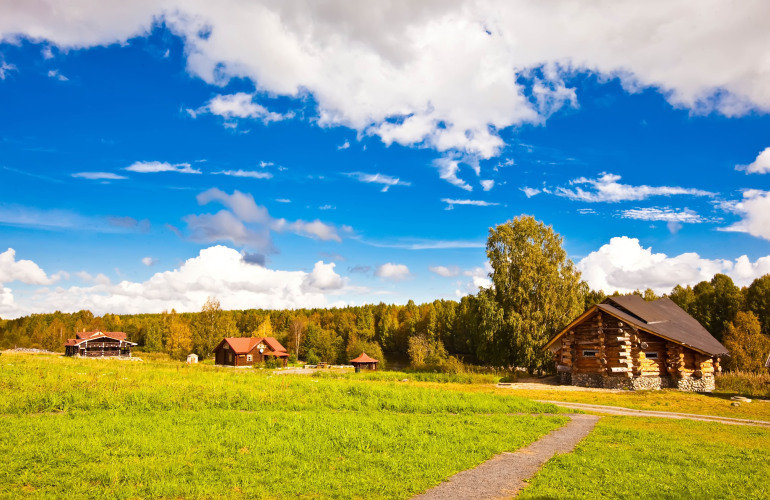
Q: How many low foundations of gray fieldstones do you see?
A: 1